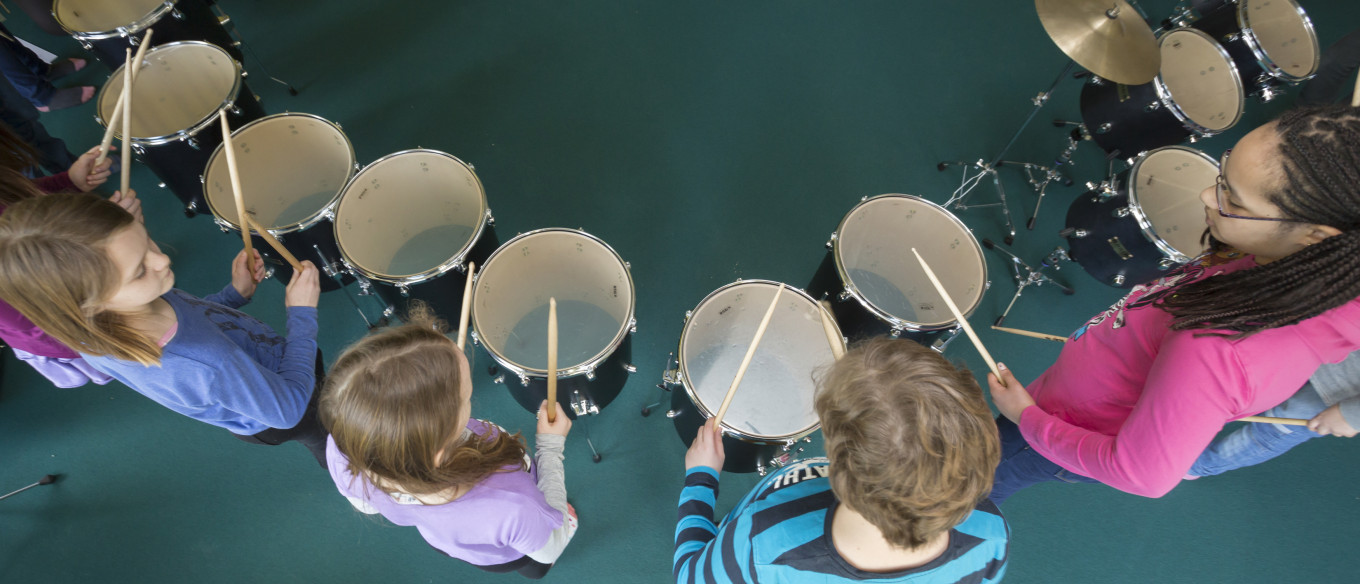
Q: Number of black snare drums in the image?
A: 10